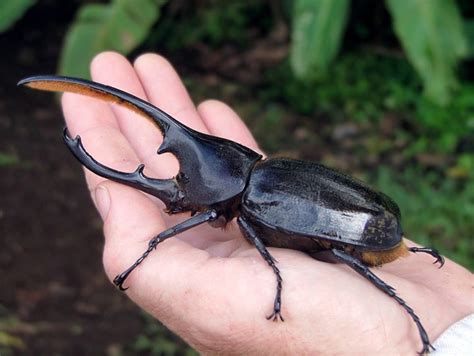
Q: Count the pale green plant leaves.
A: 4